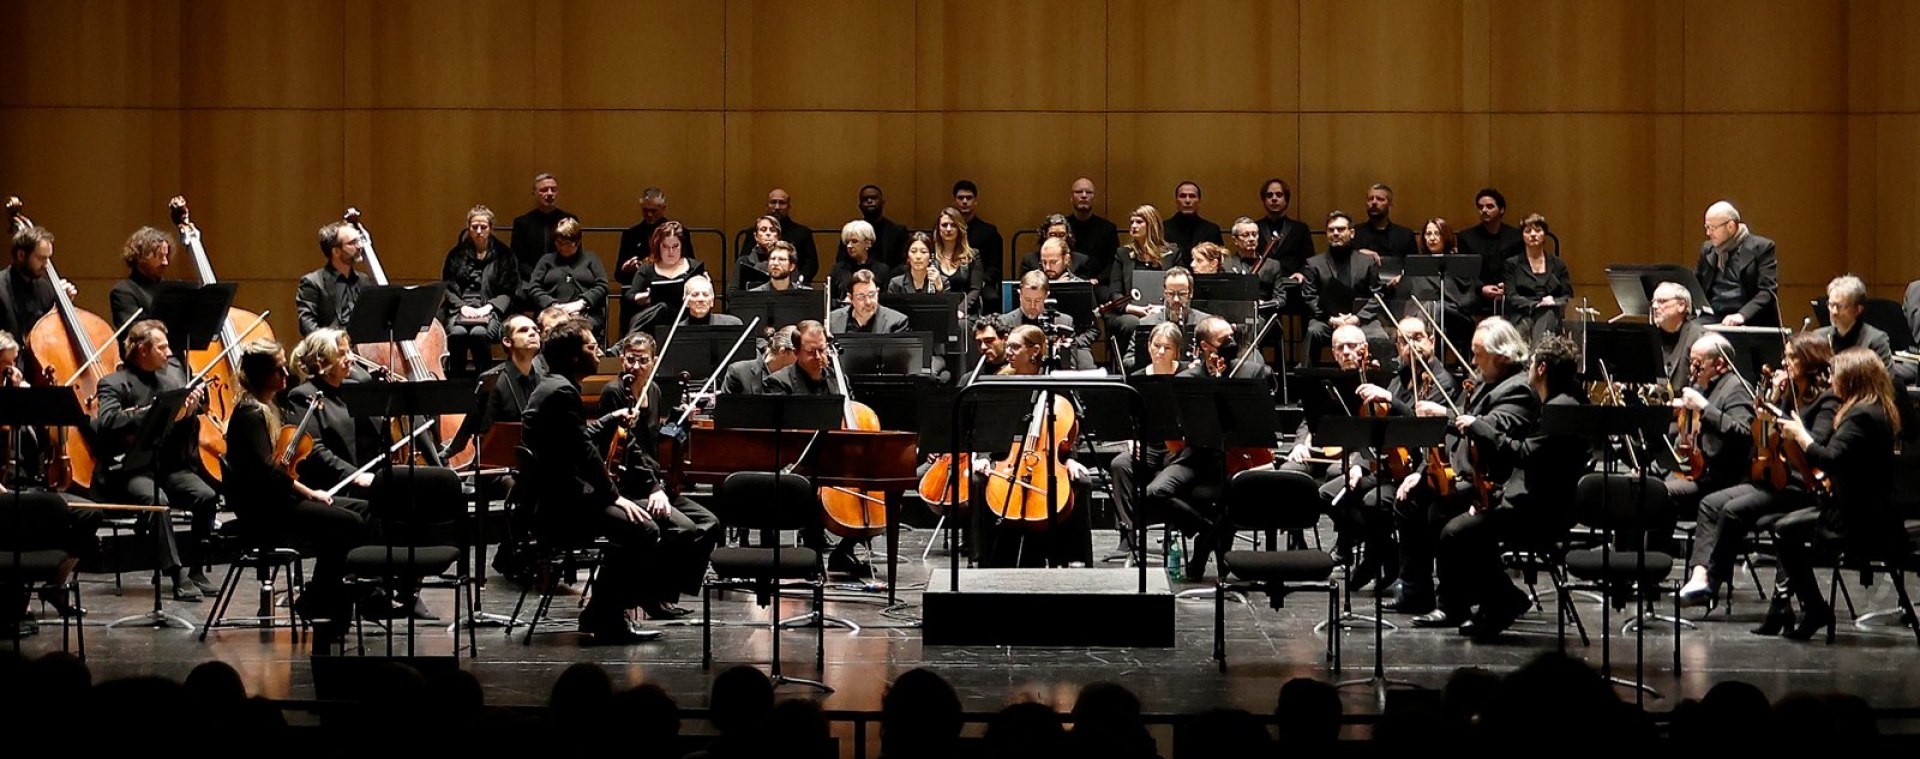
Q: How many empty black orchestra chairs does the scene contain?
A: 5